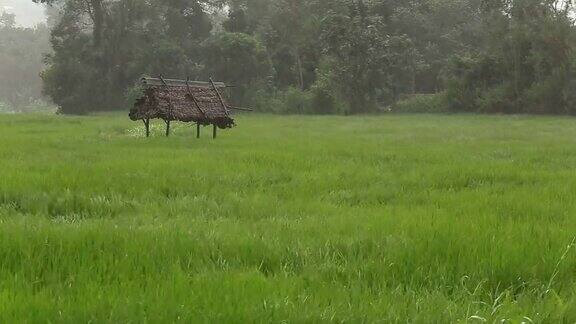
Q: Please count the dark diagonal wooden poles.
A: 3